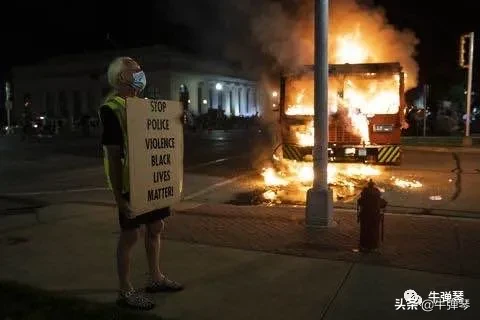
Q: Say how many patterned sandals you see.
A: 2